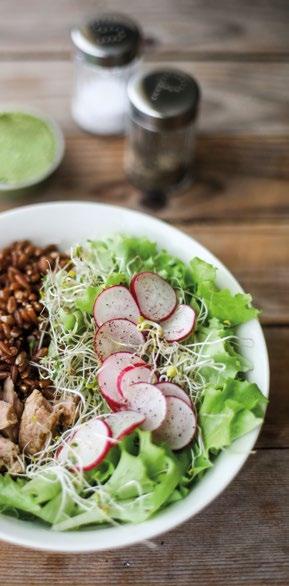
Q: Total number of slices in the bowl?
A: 11